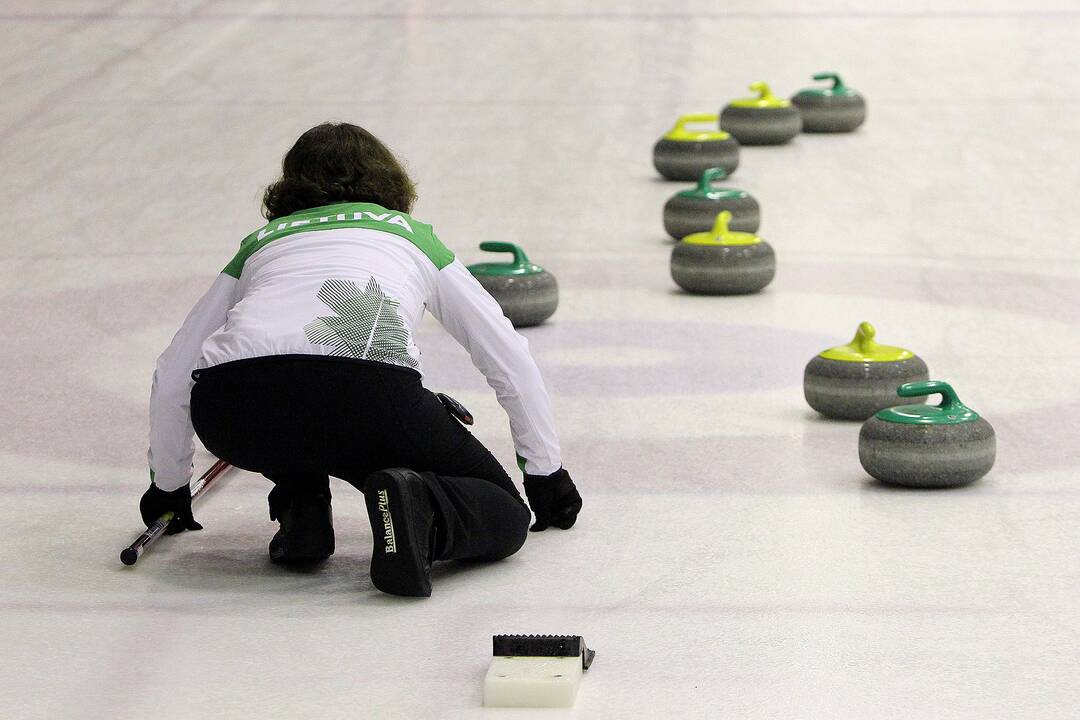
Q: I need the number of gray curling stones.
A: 8